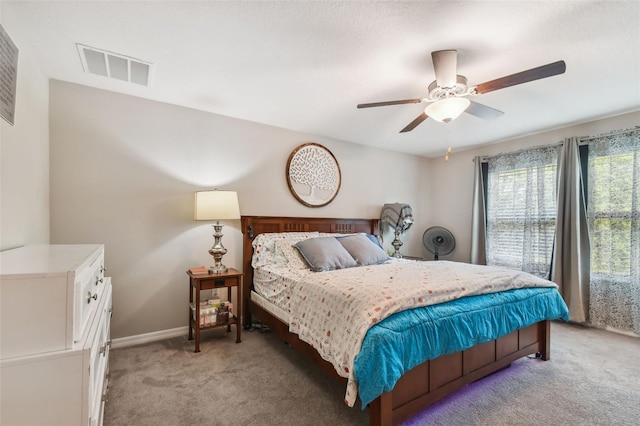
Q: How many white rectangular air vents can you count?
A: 1